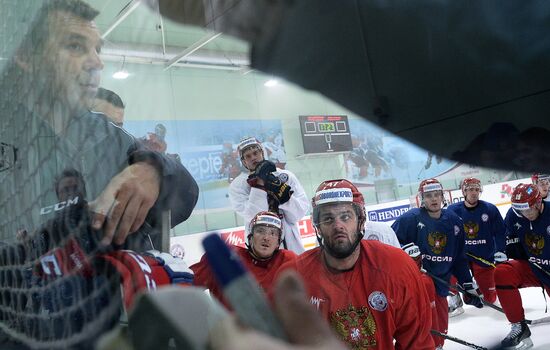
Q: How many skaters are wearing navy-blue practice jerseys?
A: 3